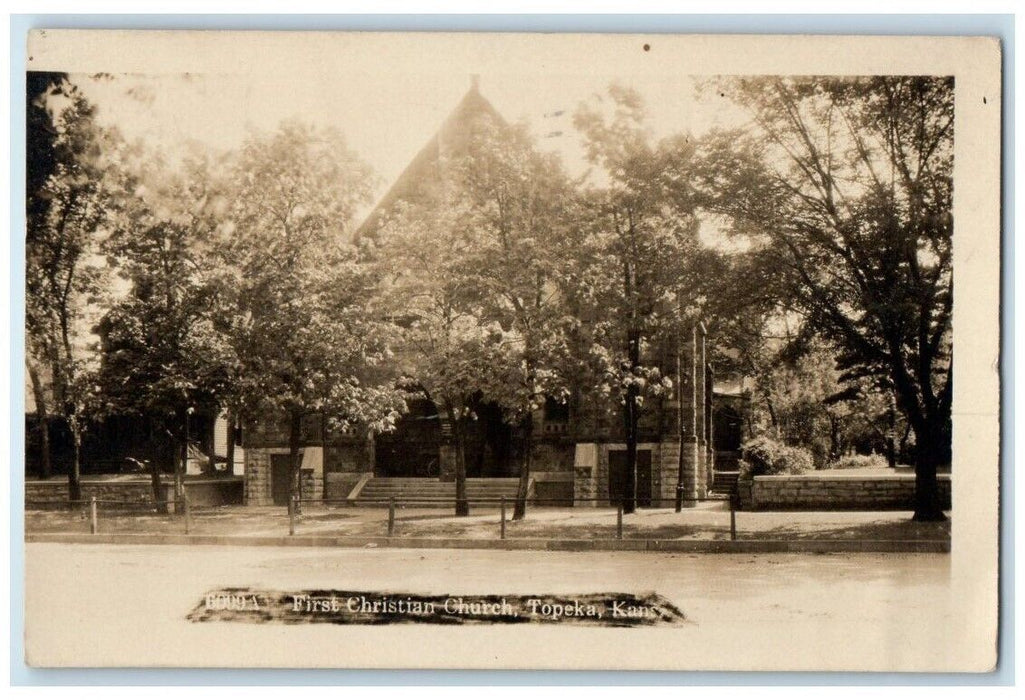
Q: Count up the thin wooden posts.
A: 7